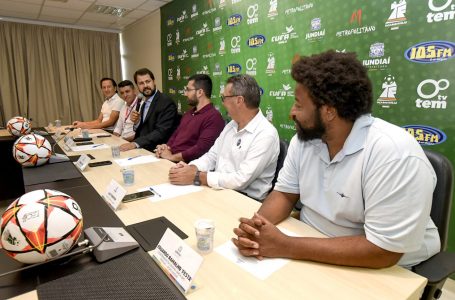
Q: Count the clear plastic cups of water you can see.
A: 5